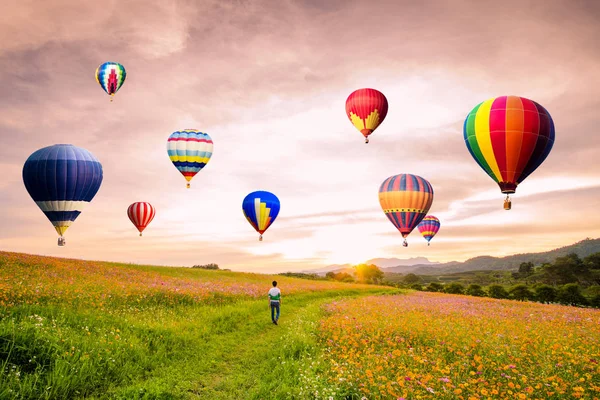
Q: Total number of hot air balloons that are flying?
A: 9